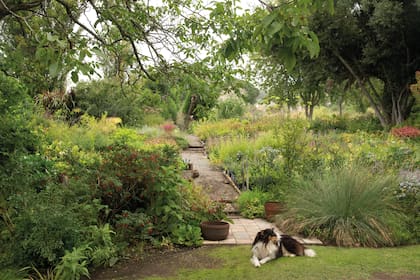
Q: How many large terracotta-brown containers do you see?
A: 2